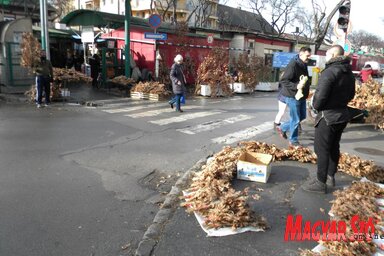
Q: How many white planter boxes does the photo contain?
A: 3